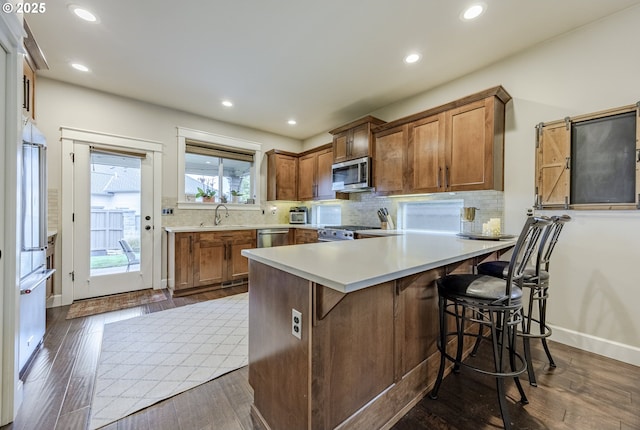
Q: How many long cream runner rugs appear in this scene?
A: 1